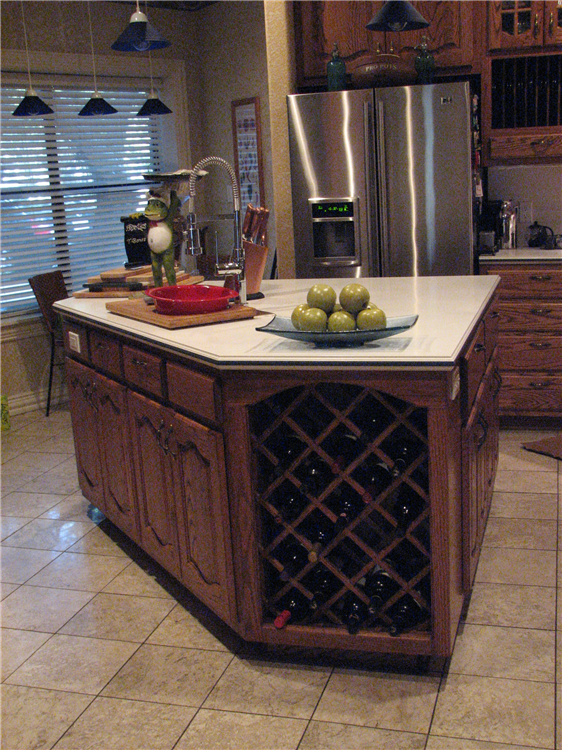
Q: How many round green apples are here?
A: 8